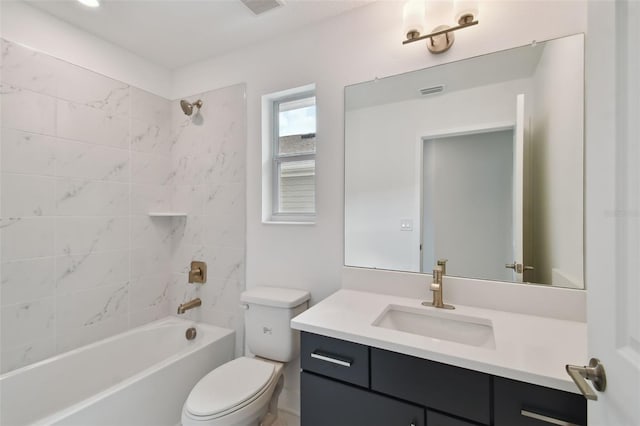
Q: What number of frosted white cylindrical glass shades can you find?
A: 2